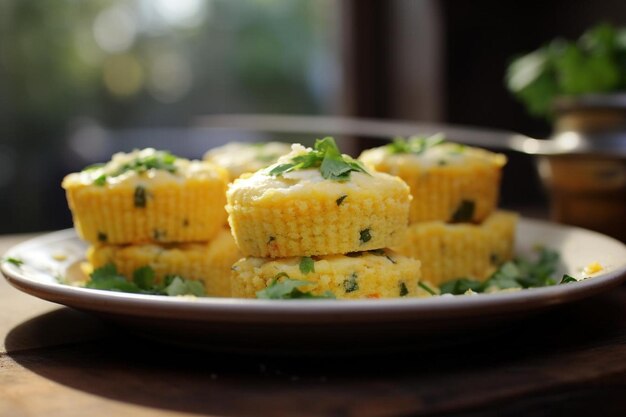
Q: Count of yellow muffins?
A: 7